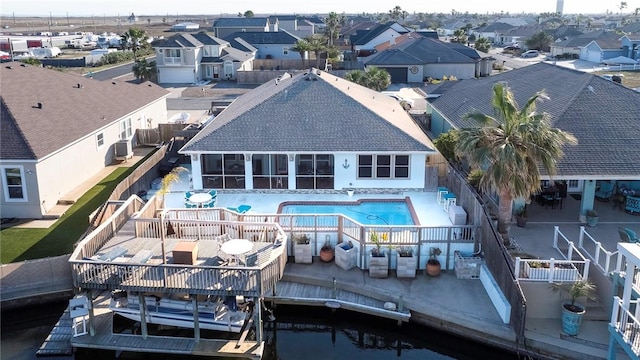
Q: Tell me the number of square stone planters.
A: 4